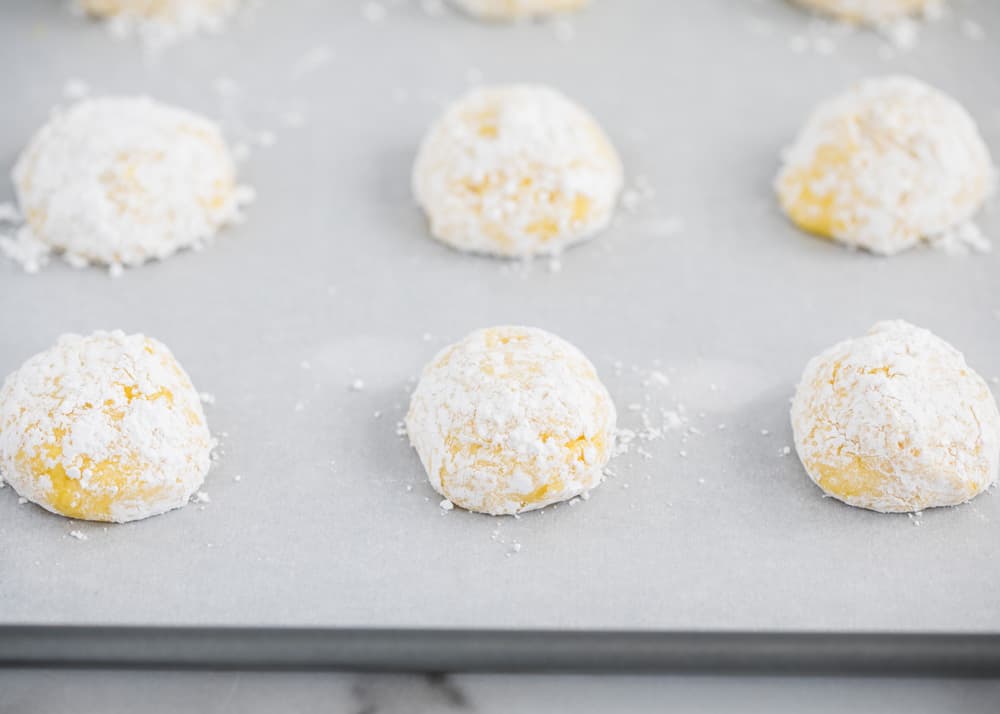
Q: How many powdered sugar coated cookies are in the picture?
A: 9